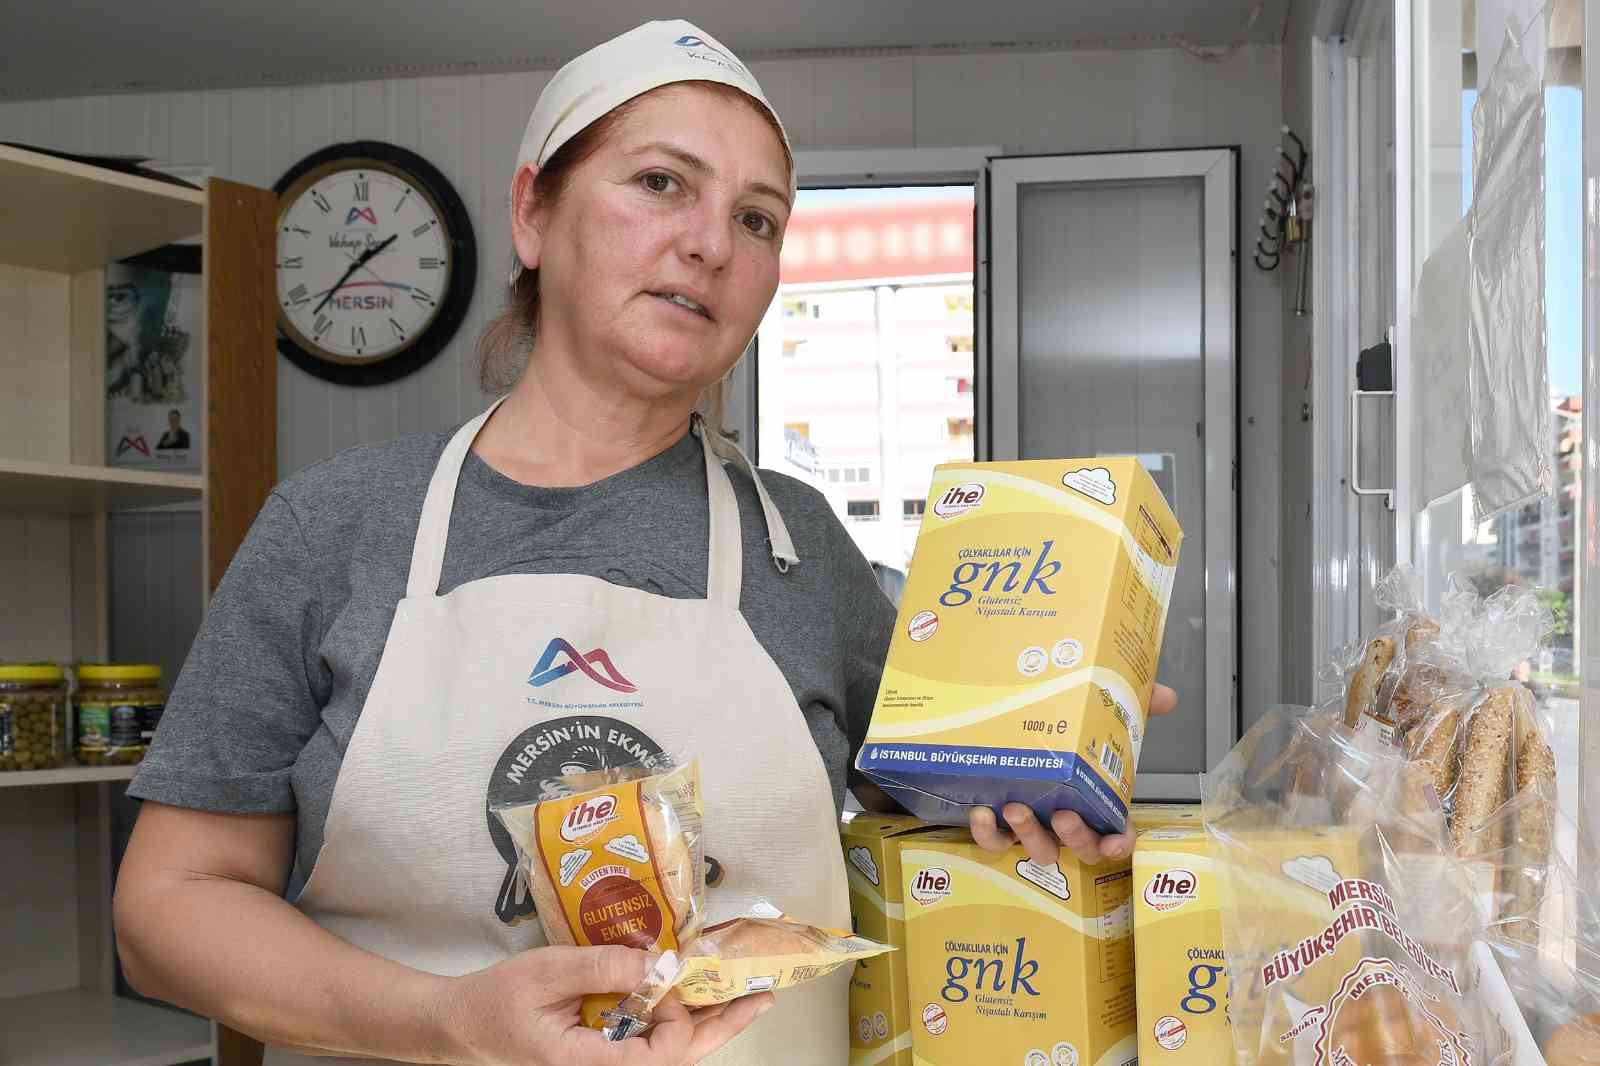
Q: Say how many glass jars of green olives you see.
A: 2